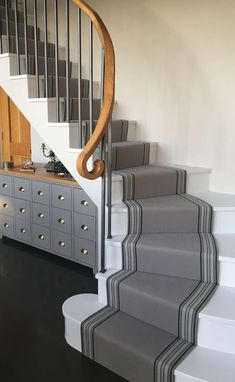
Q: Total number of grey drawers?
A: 15